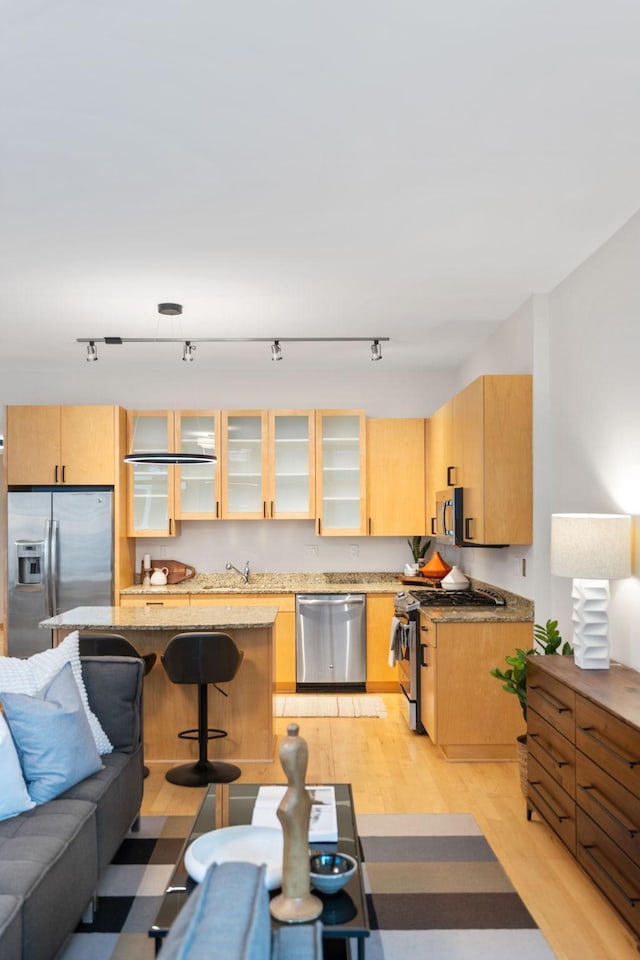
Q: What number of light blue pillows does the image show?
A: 2